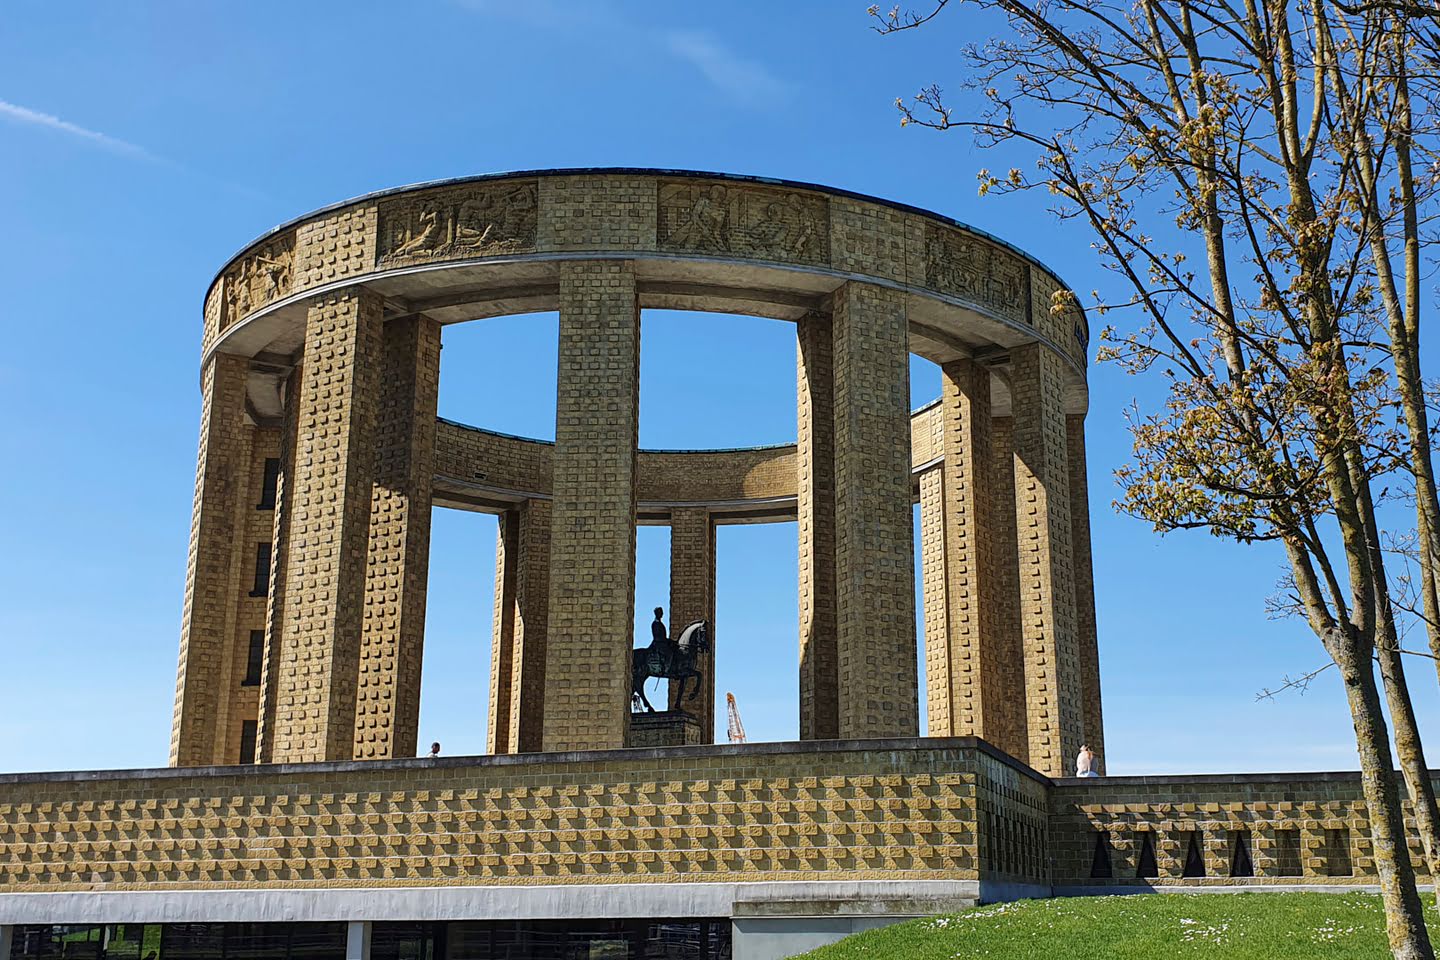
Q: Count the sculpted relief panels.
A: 4